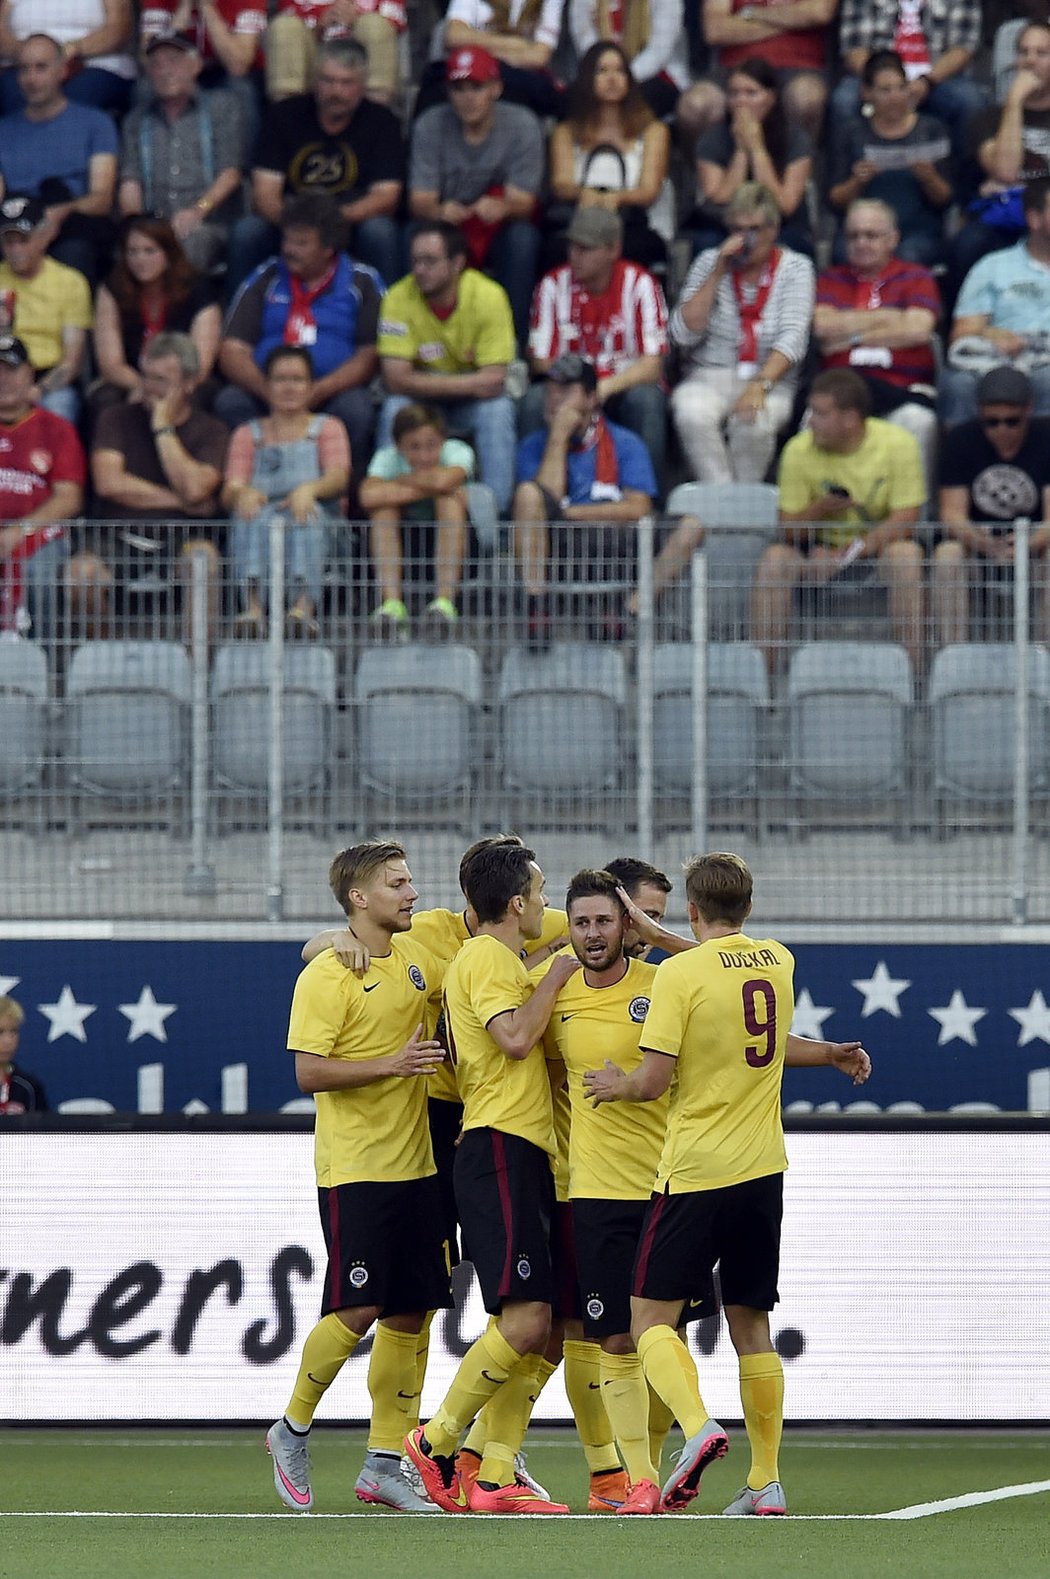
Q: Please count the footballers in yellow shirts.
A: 6